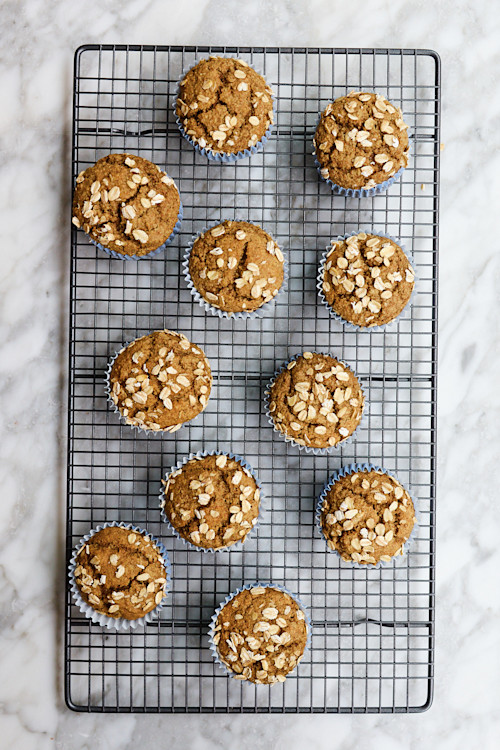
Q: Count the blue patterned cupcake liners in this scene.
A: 11